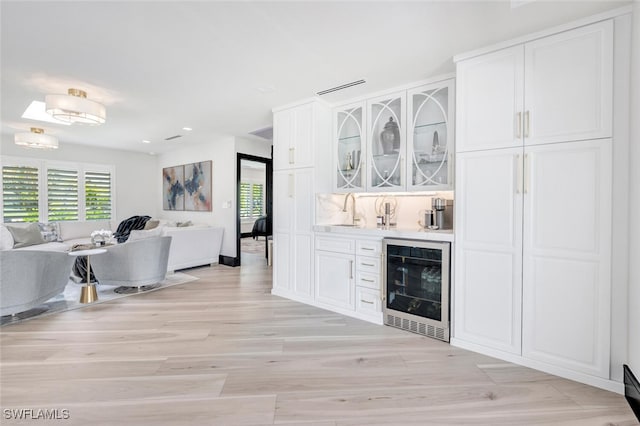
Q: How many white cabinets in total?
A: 12